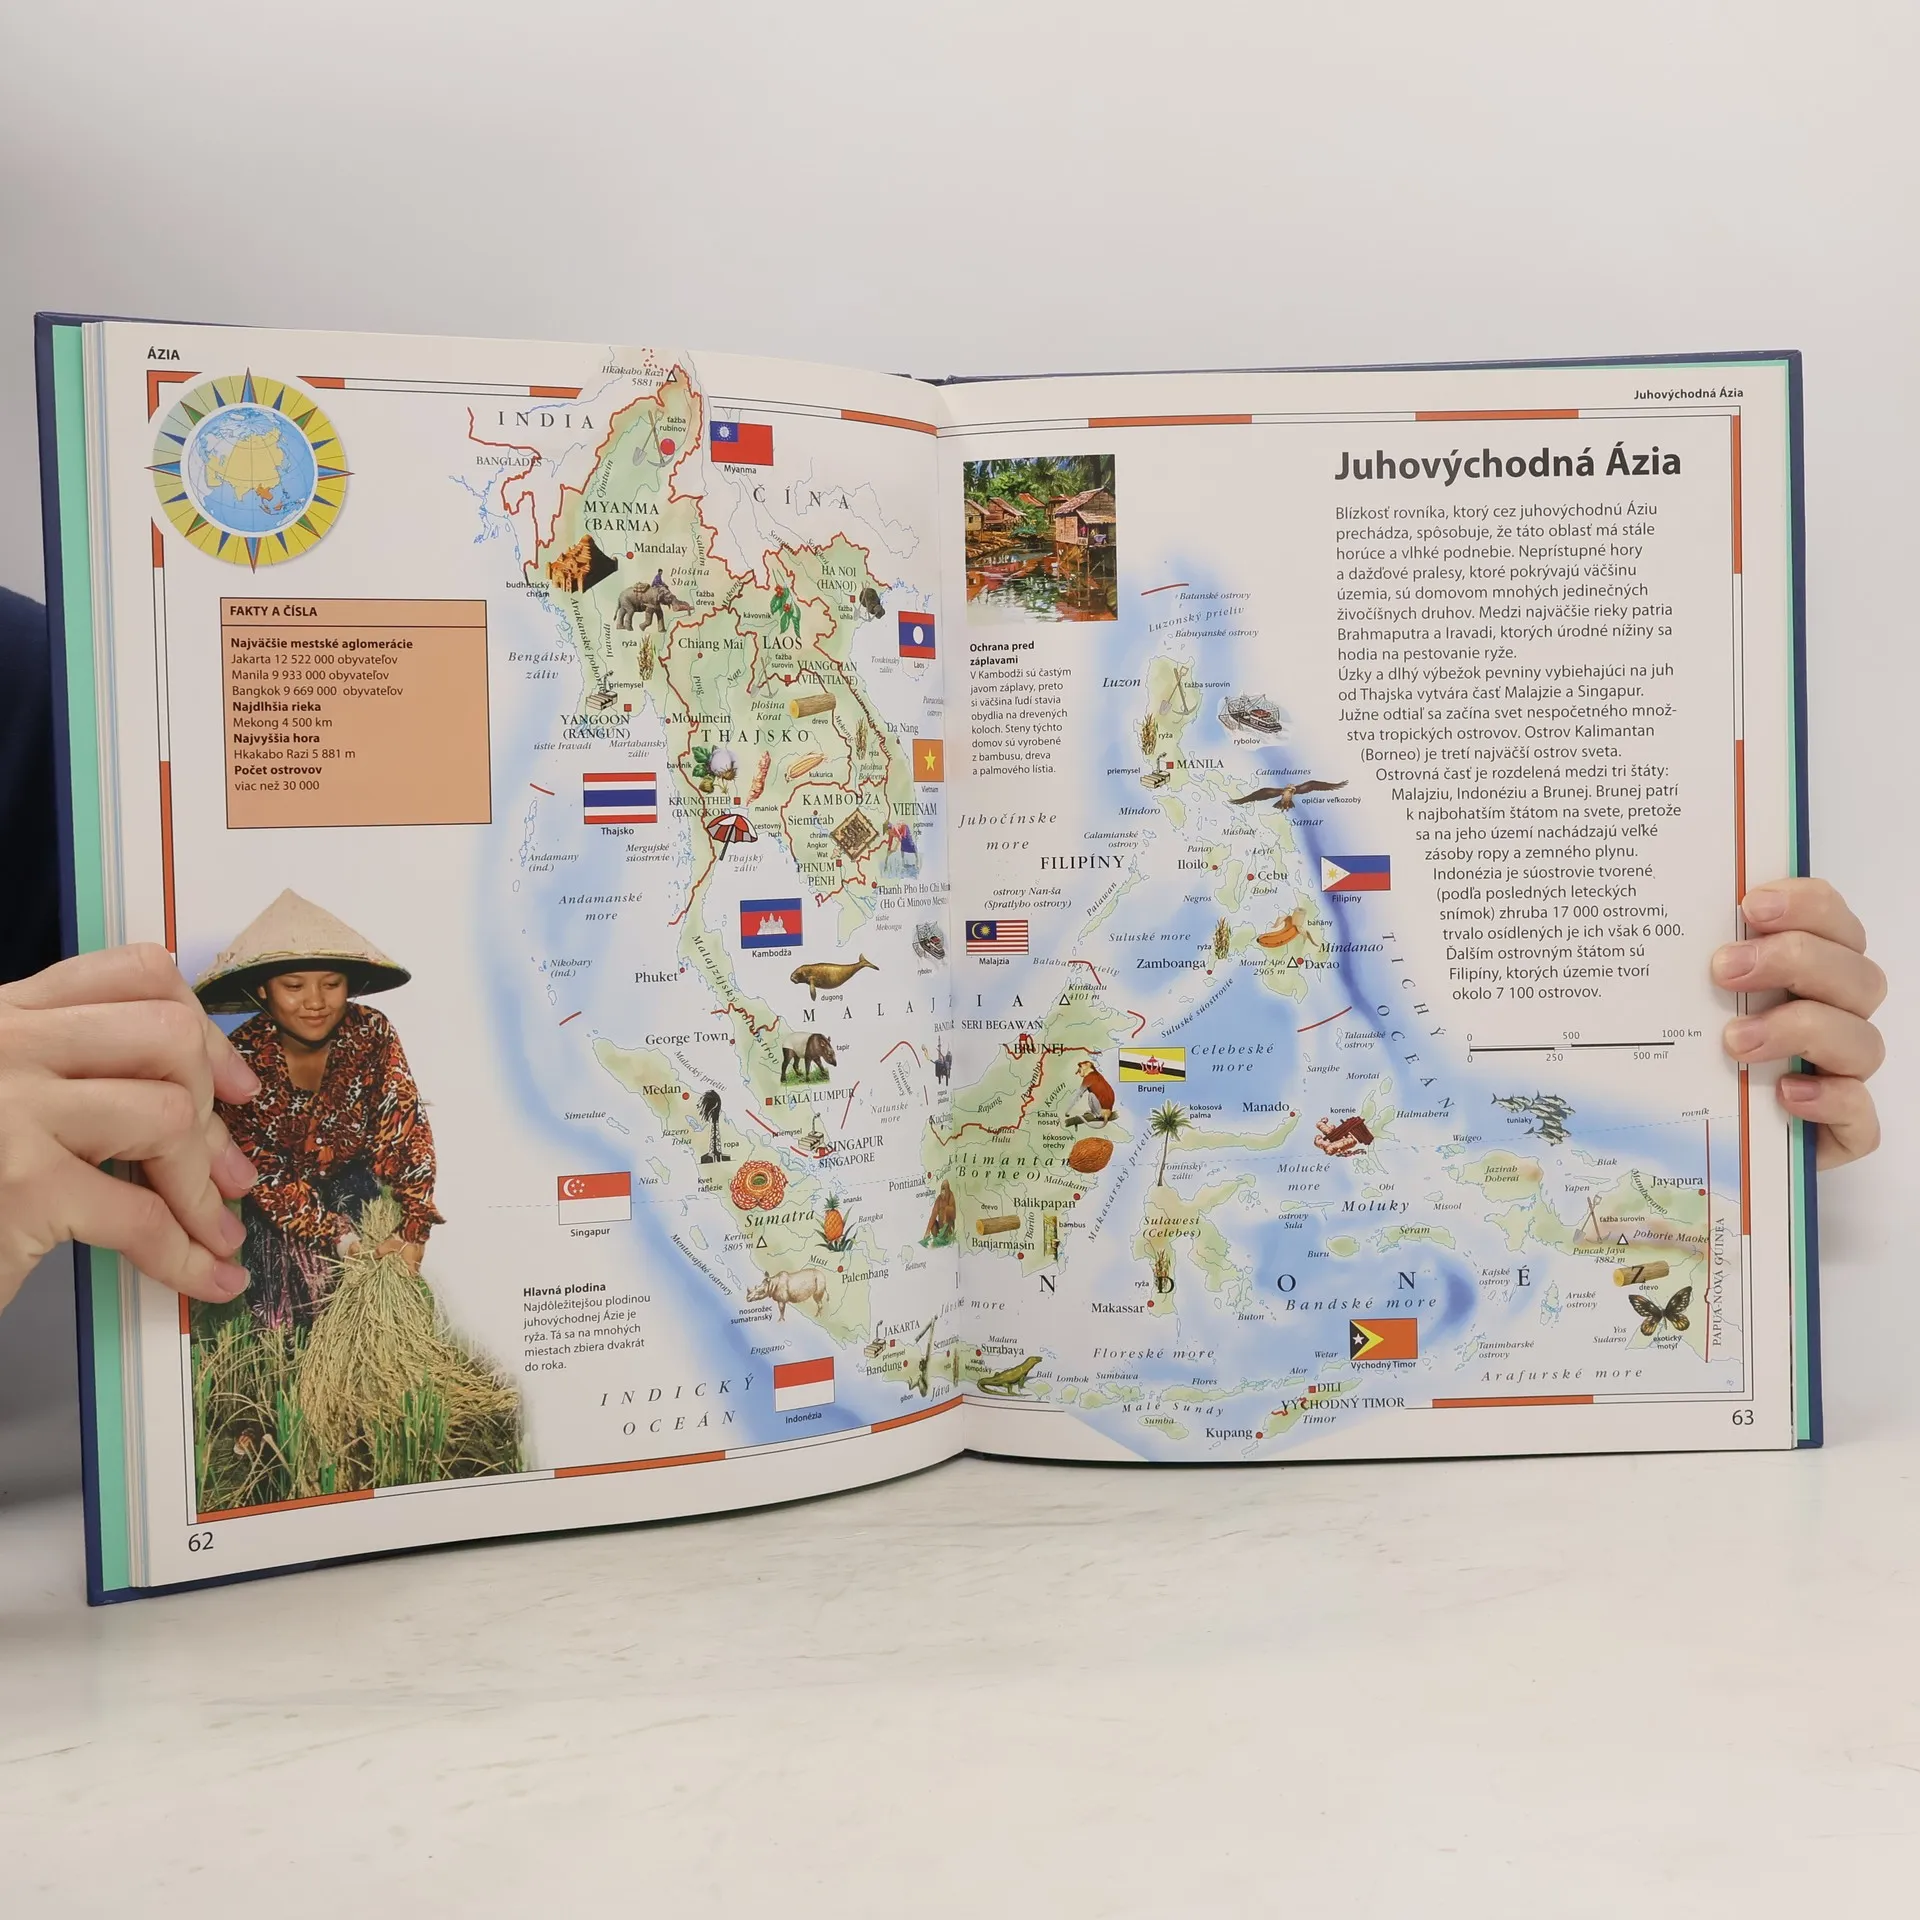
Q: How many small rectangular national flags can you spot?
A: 11